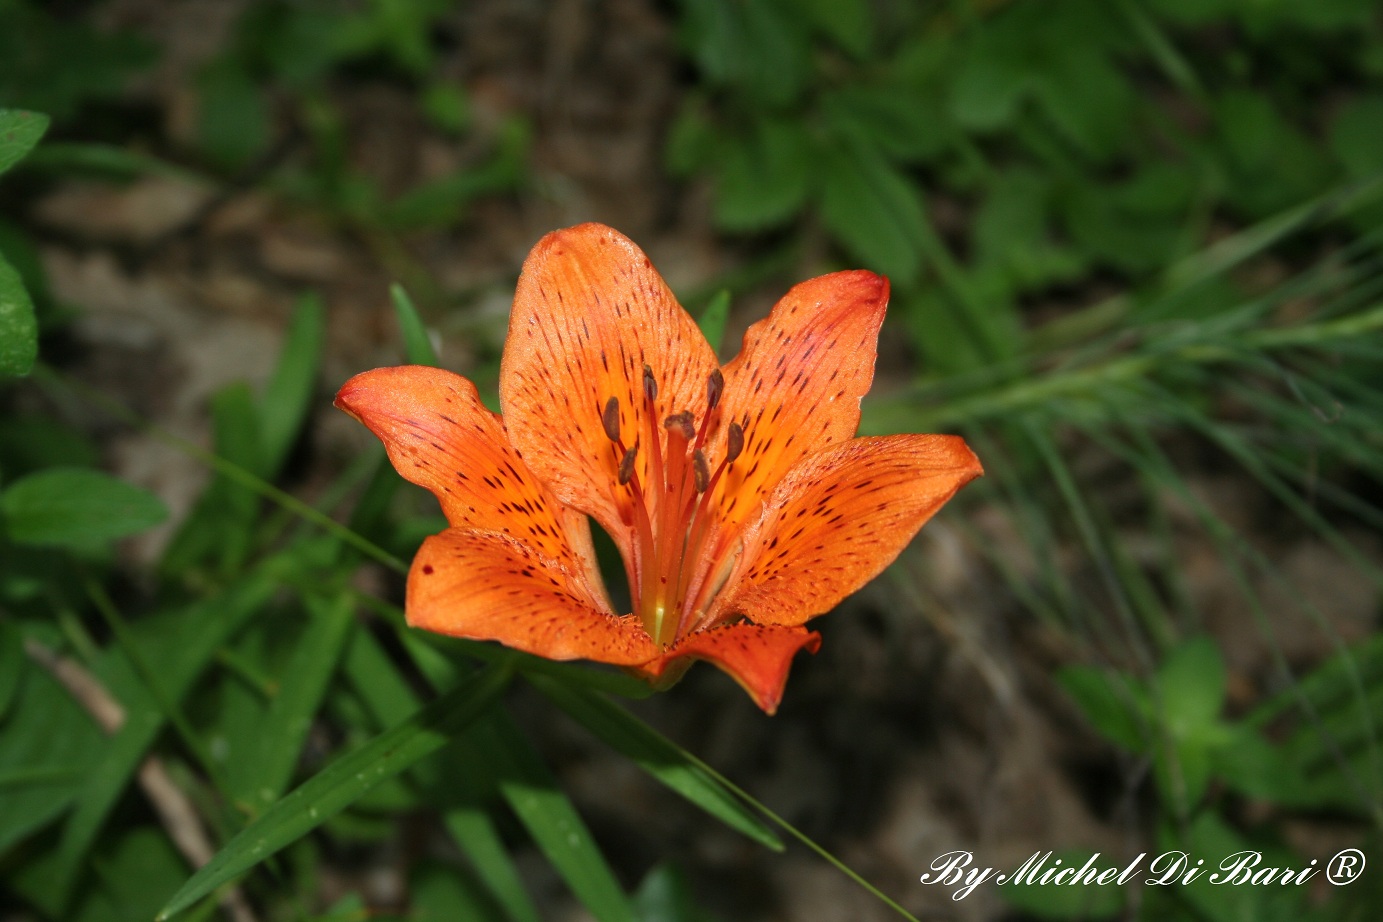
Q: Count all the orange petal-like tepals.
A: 6